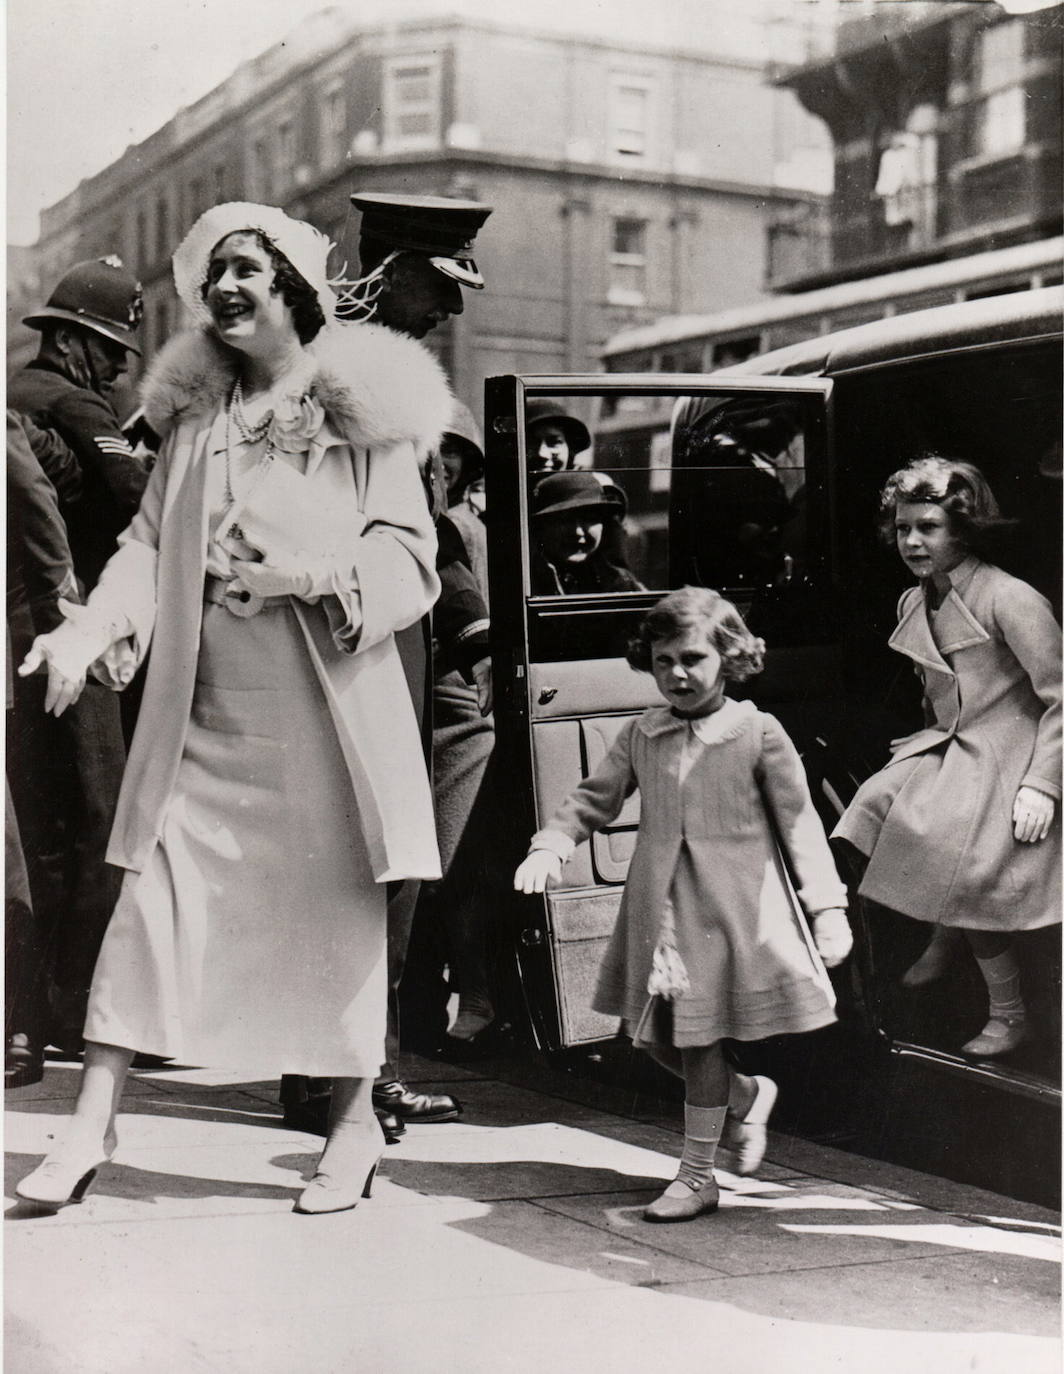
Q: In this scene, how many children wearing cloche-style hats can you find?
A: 0